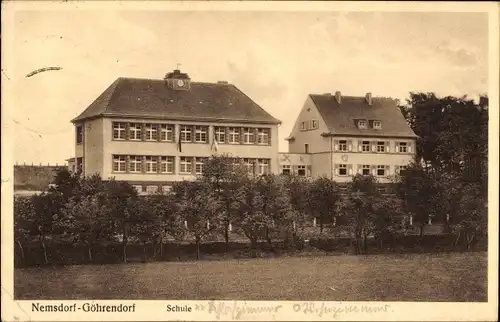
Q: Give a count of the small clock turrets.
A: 1